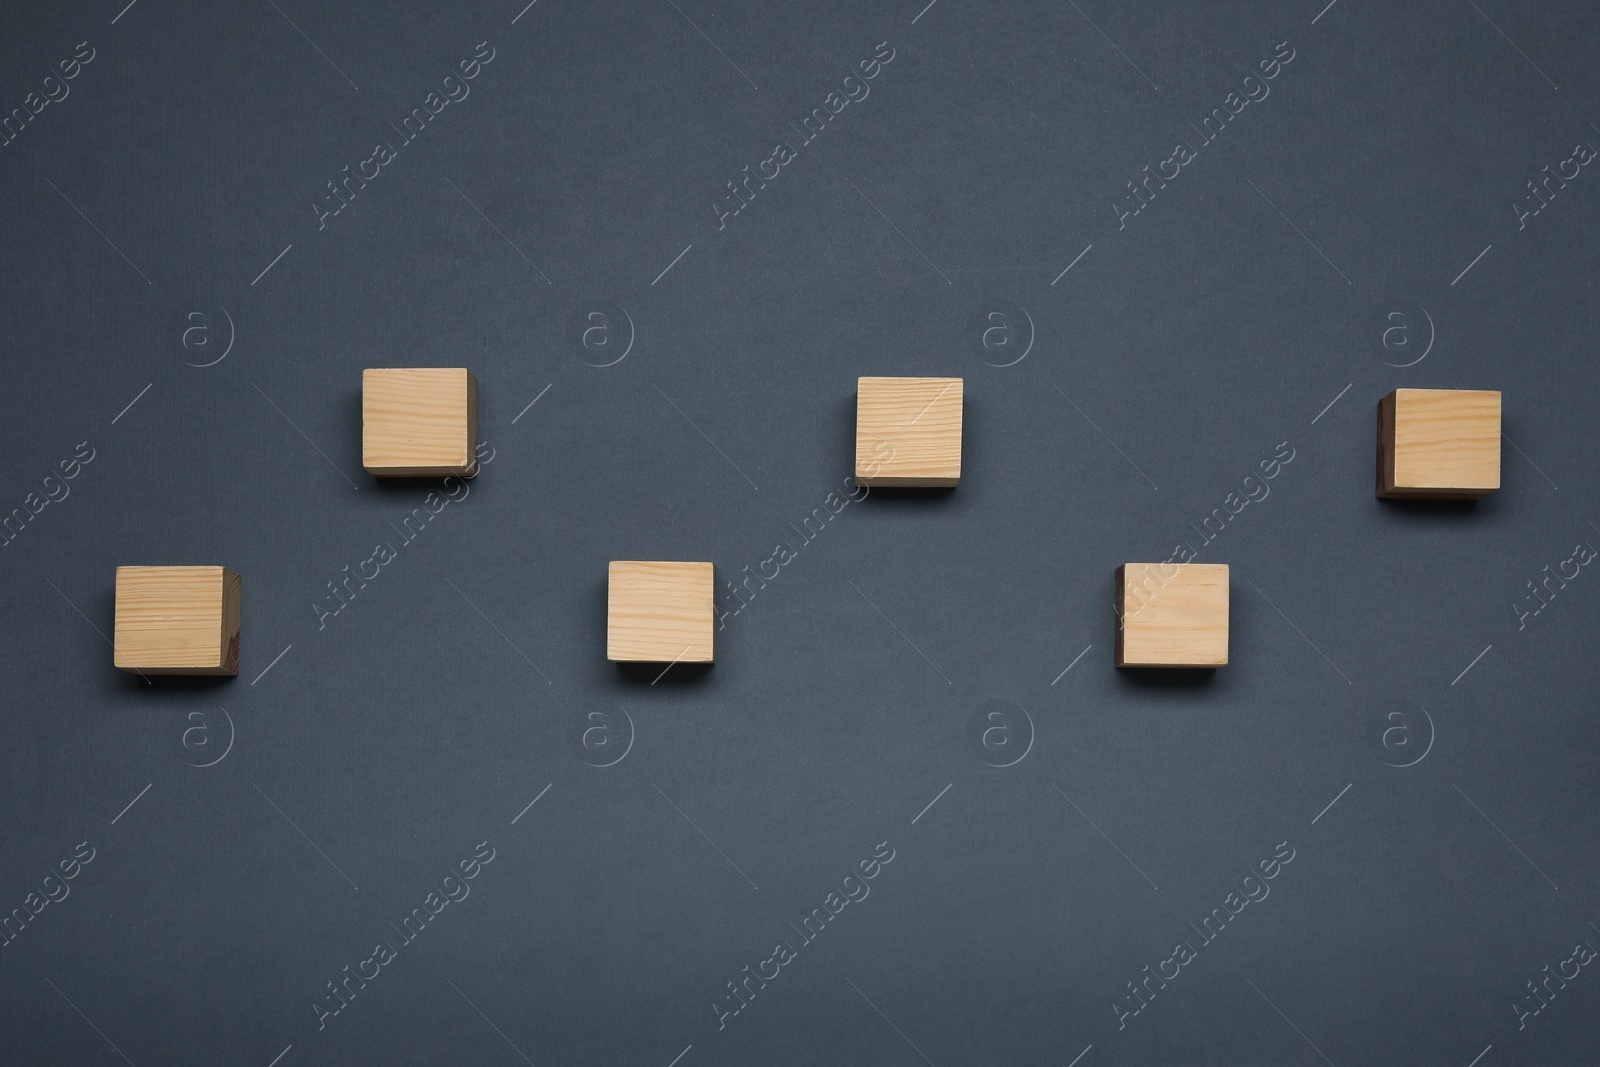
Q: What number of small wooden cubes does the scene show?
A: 6